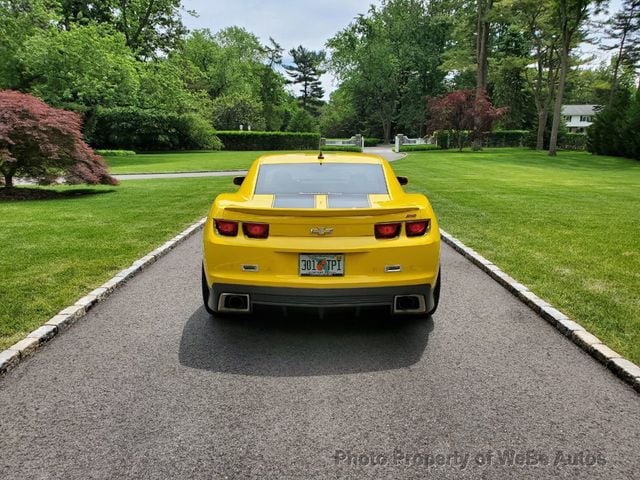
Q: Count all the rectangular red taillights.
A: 4